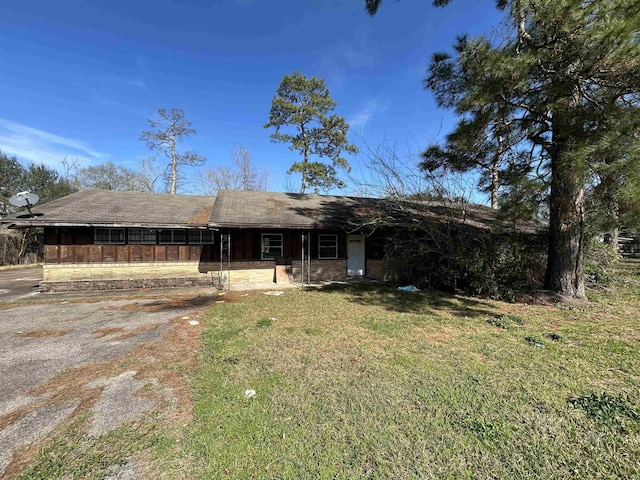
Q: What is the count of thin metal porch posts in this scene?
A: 2